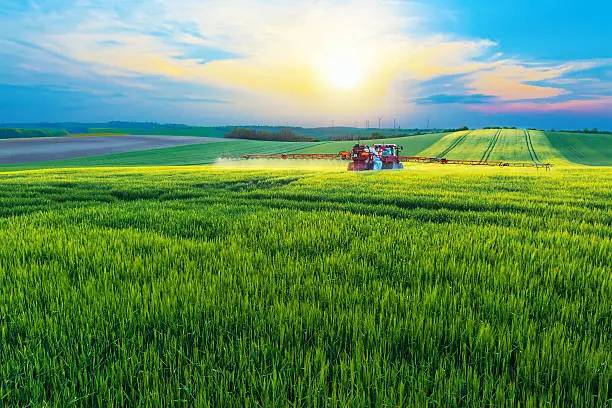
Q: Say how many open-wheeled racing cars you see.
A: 0